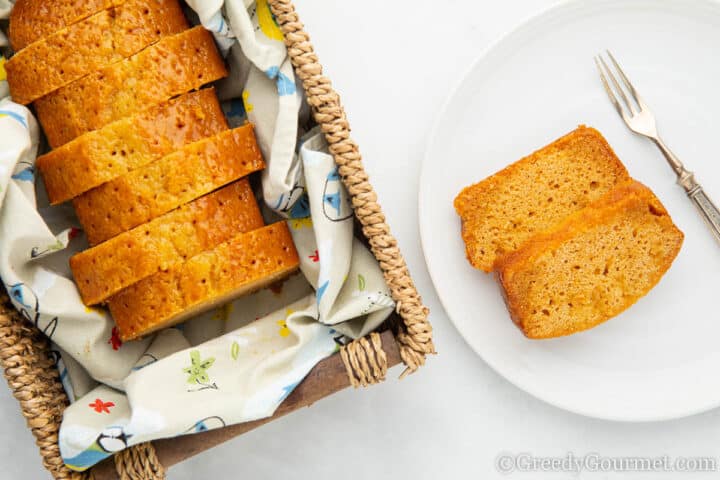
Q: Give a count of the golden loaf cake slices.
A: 9